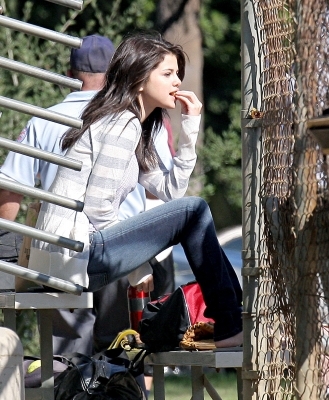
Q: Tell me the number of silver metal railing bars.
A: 8